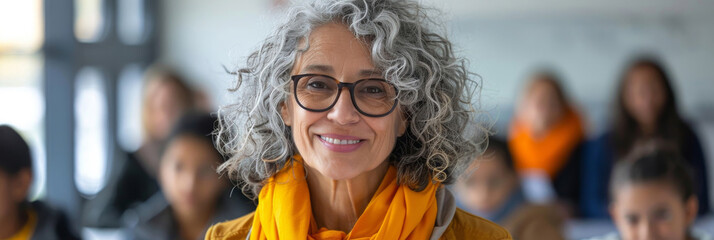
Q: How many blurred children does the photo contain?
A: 7